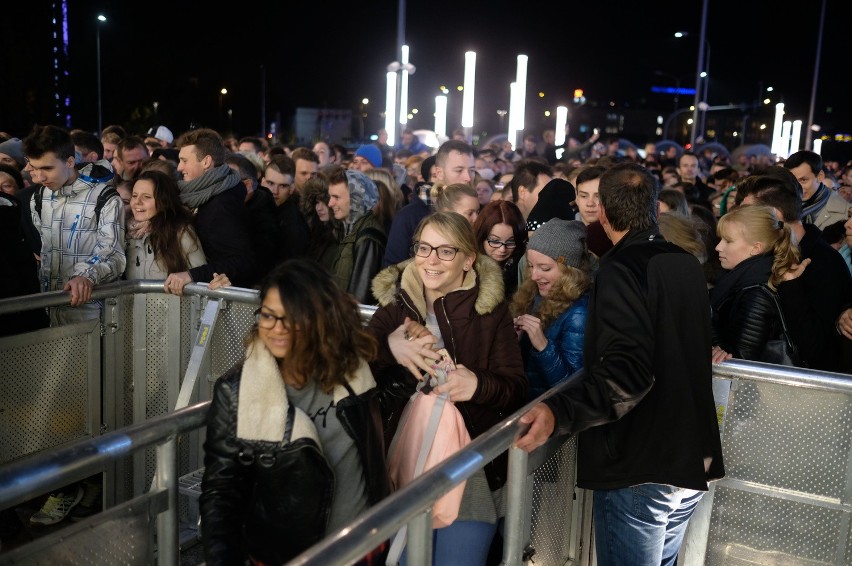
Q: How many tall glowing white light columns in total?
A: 11